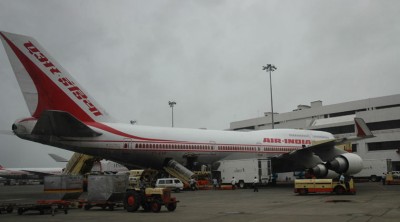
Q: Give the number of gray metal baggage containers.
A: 2